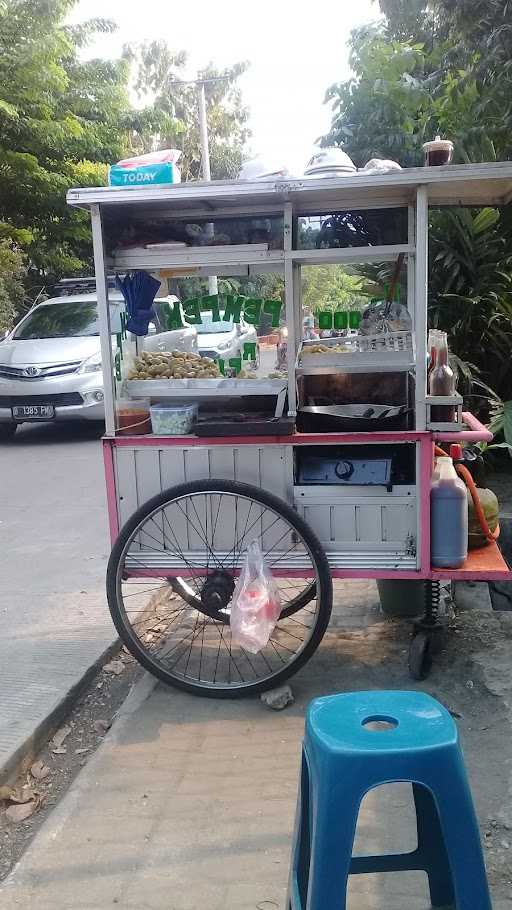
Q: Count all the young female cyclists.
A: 0